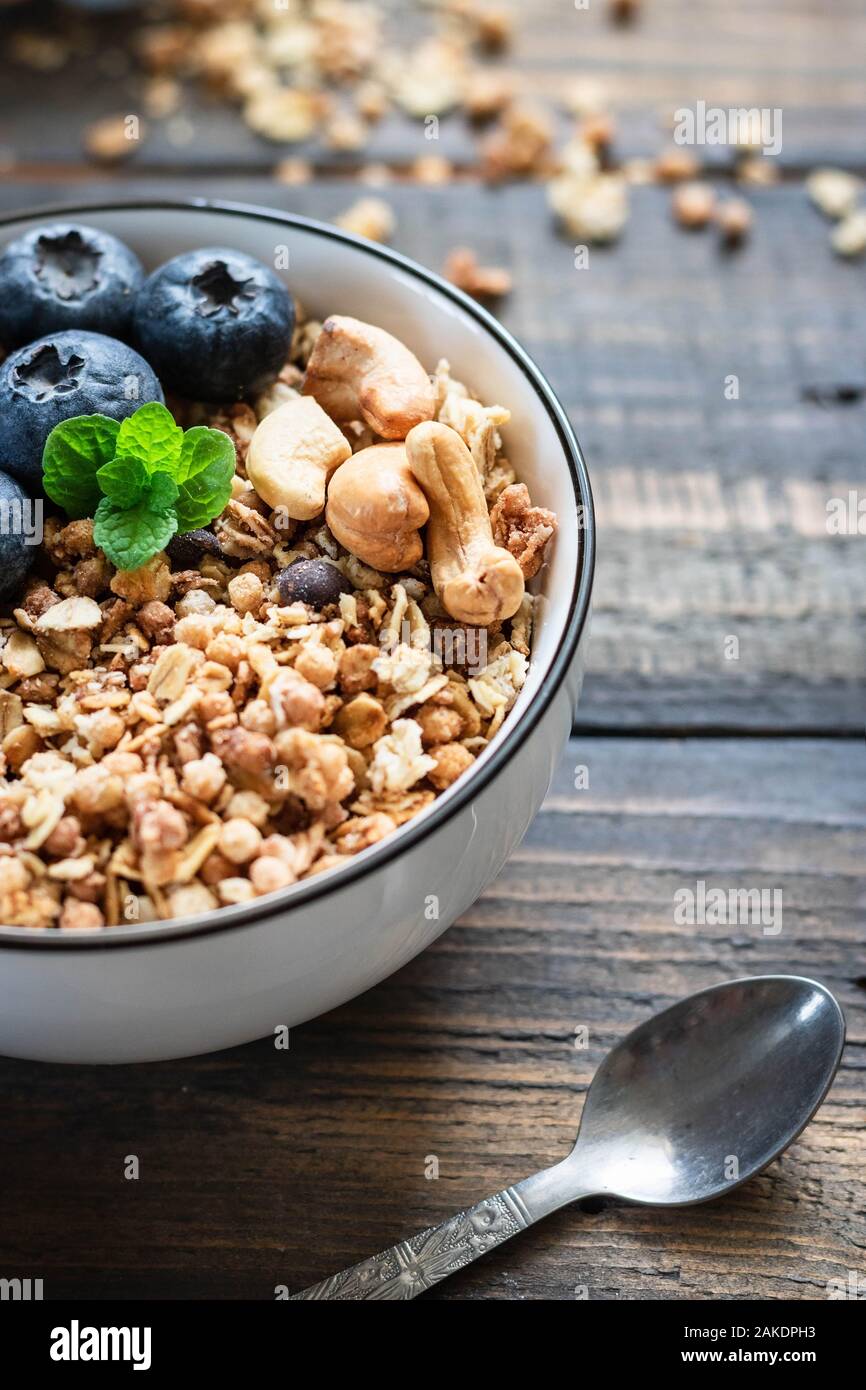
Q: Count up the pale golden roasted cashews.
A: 4